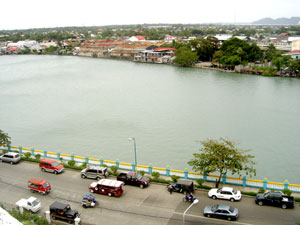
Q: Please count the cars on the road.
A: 12